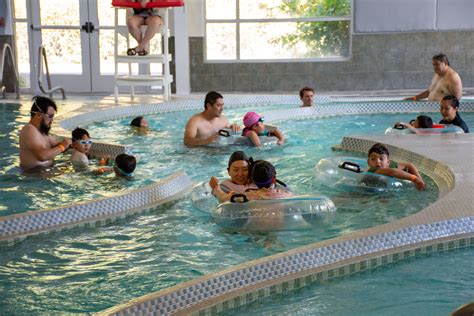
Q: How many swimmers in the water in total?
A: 13